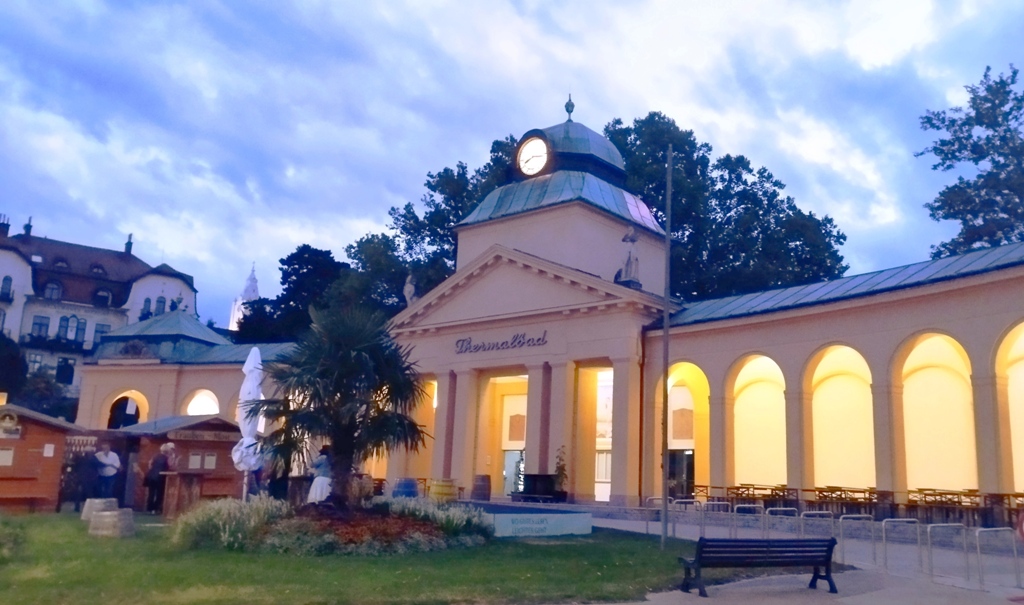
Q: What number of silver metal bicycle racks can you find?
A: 10